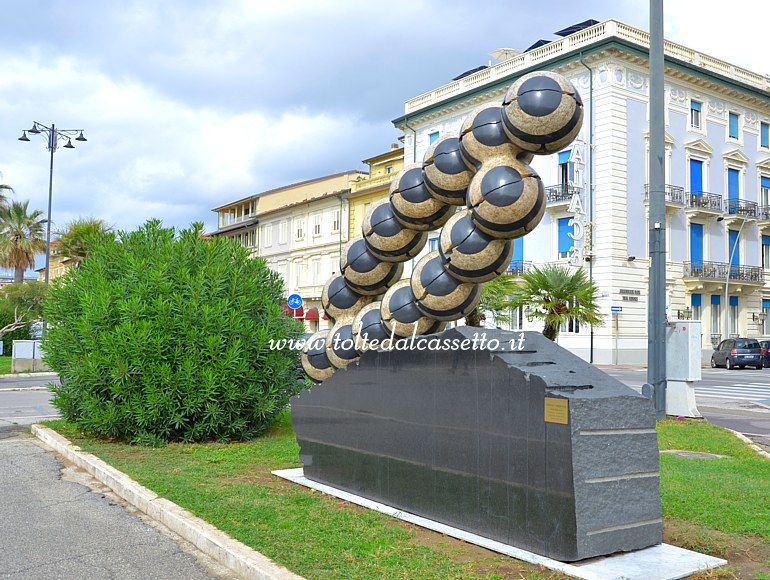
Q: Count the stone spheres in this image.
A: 14